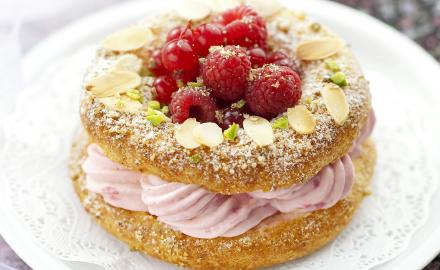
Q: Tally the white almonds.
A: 12